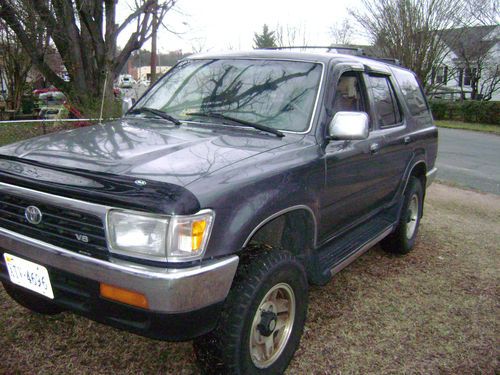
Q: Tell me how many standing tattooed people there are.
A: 0